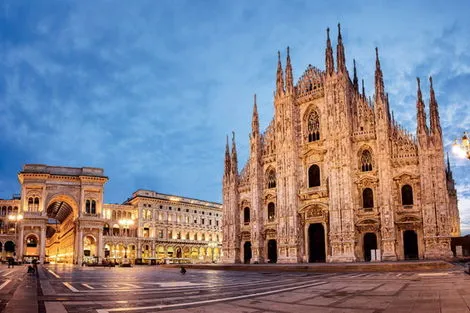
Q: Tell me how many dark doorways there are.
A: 5